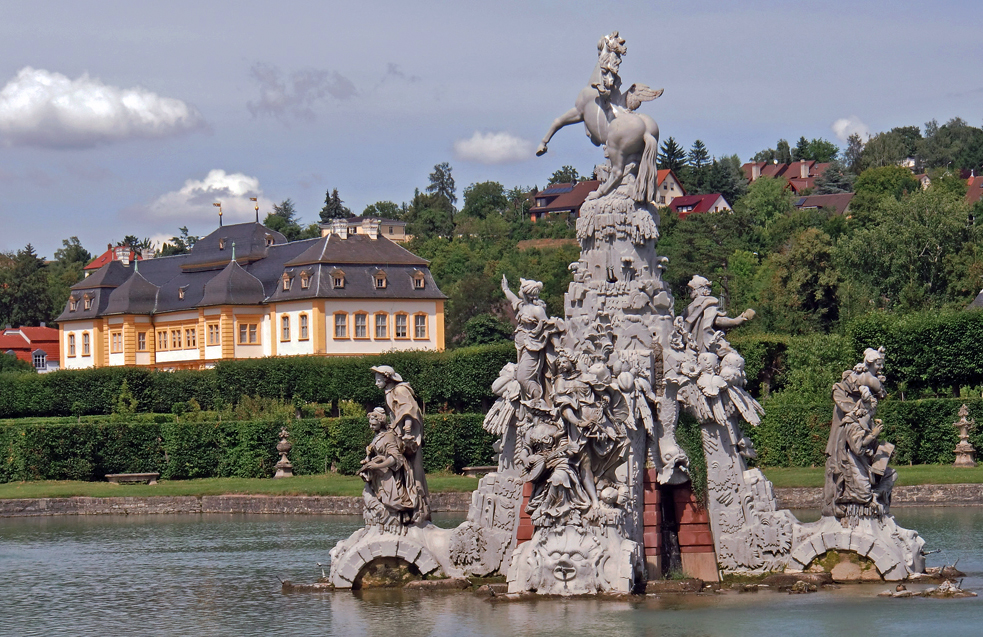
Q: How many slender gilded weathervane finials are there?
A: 2